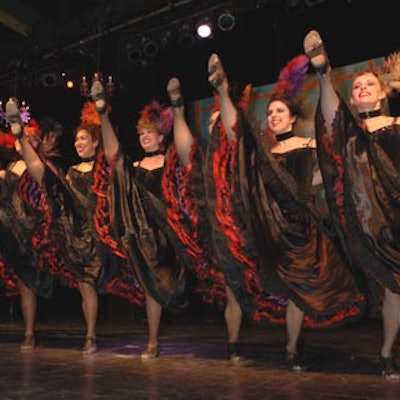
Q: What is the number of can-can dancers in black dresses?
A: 6